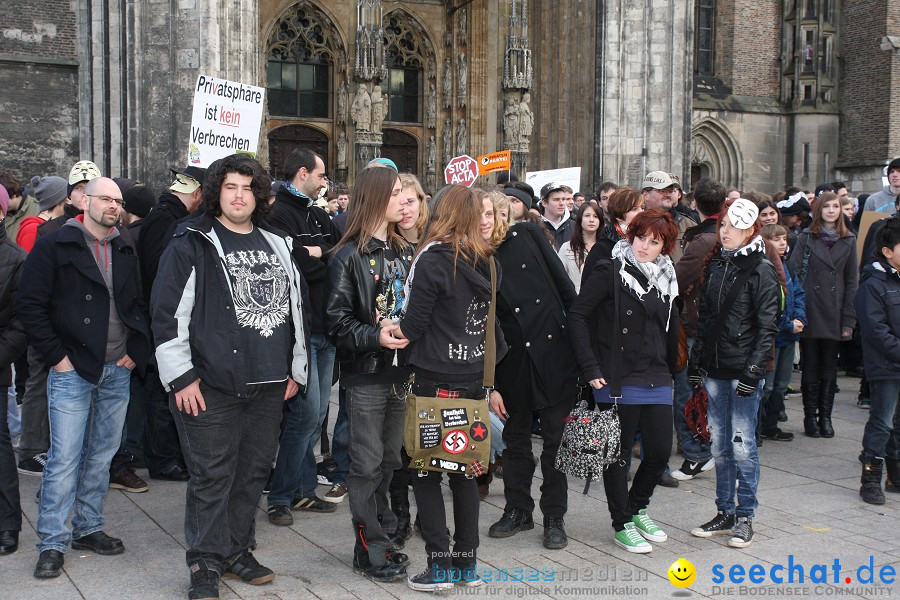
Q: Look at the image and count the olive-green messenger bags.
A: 1